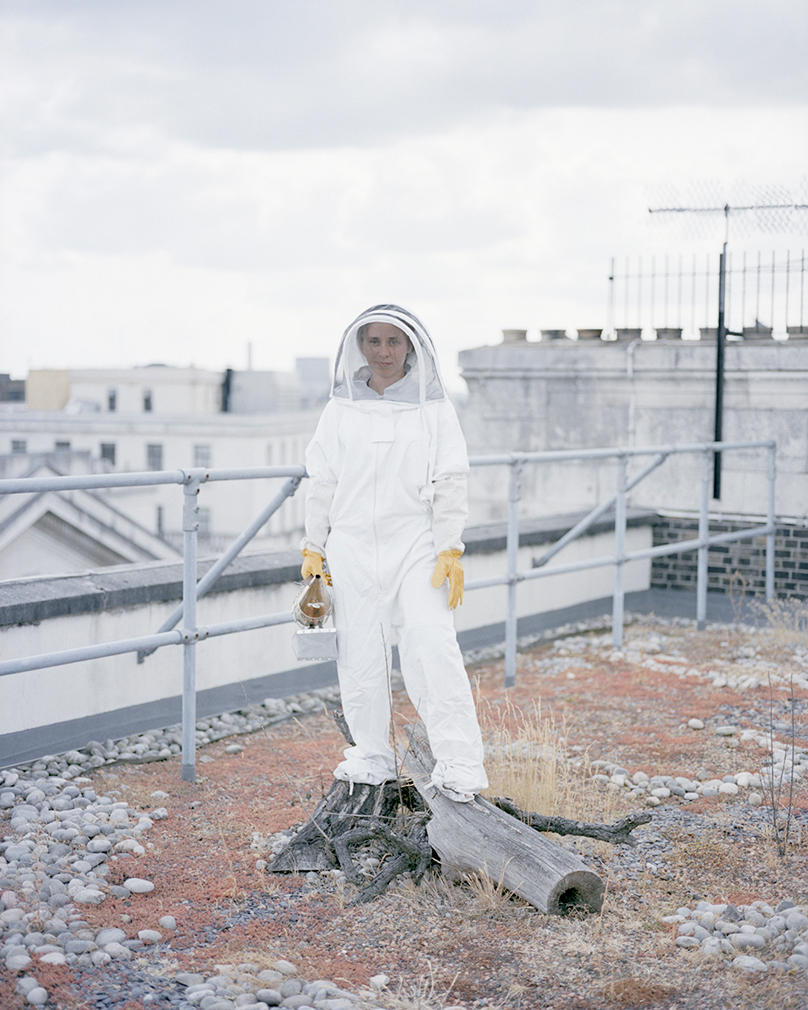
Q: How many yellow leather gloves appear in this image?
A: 2